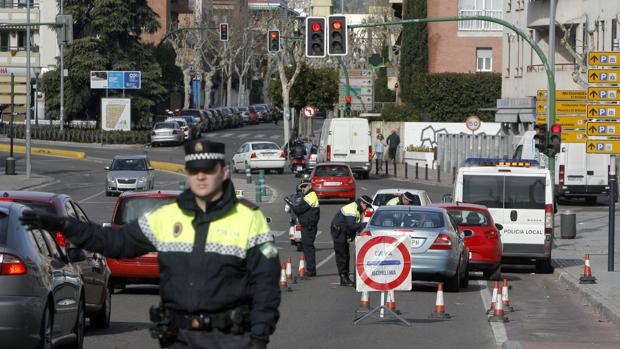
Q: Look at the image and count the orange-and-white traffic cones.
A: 10